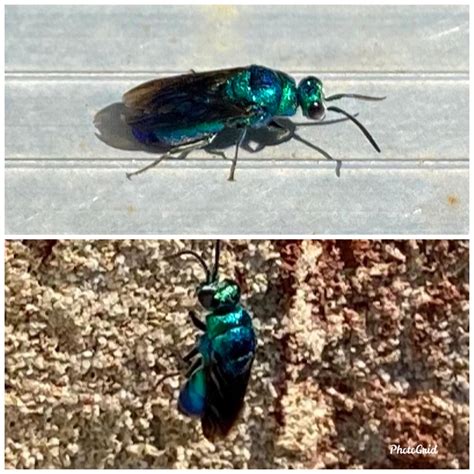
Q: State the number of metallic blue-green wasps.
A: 2